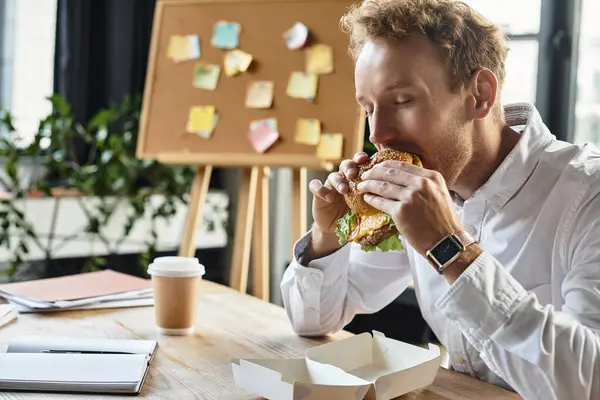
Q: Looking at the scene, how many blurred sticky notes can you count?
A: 12